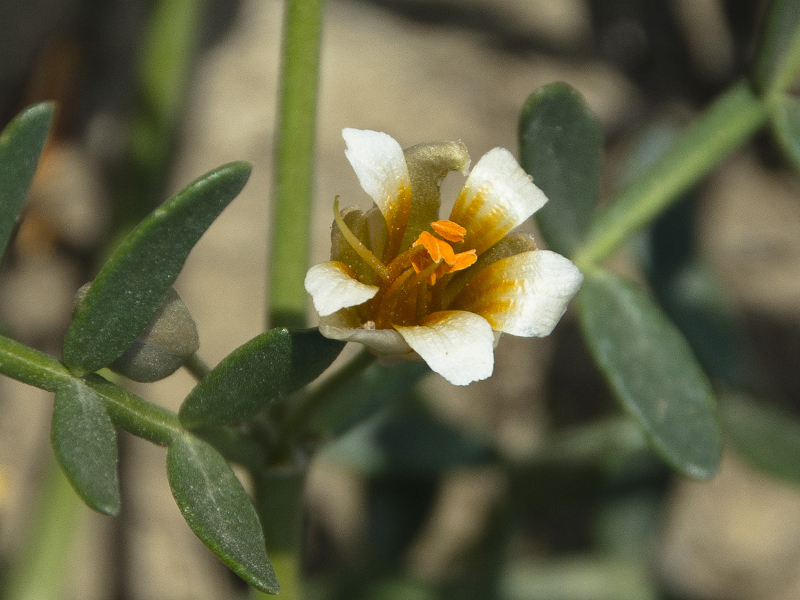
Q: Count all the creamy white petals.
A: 5